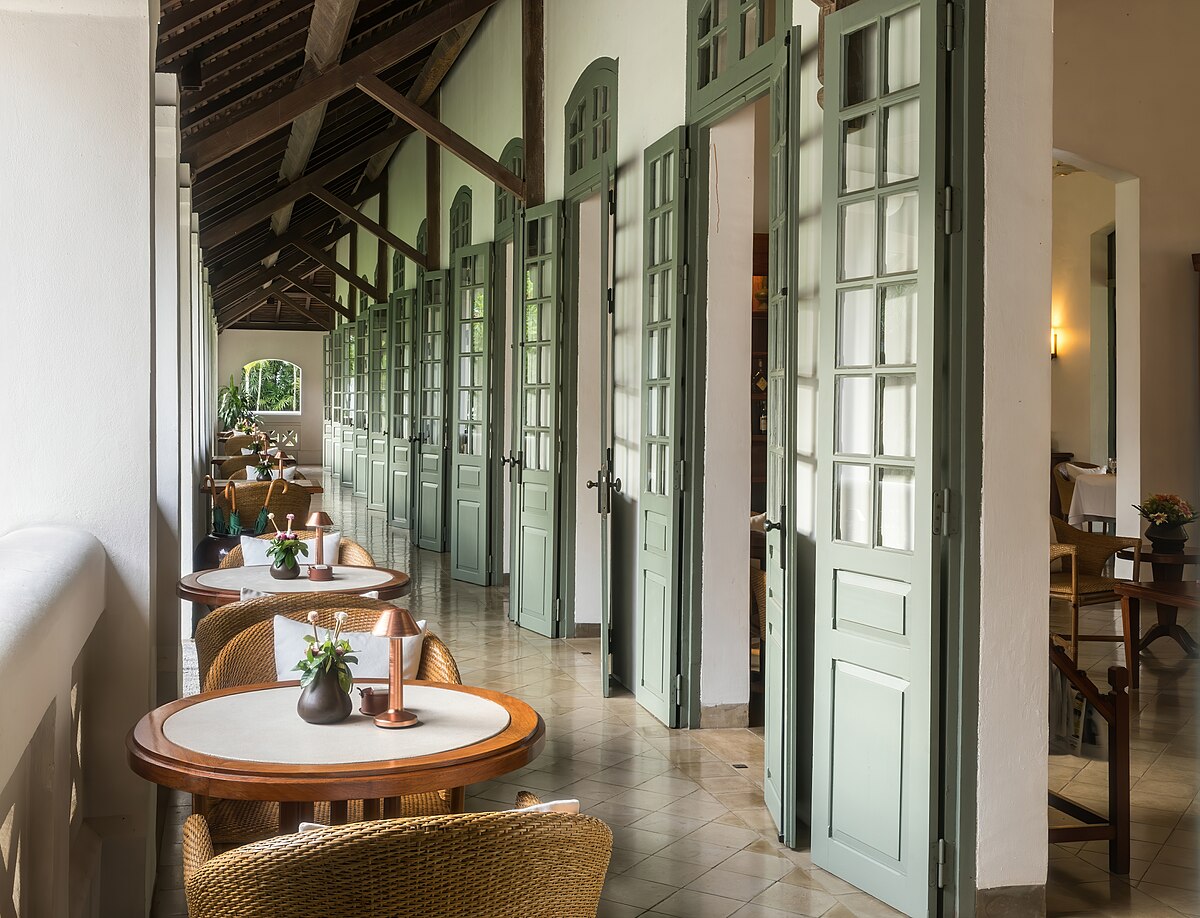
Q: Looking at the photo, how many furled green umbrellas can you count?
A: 3